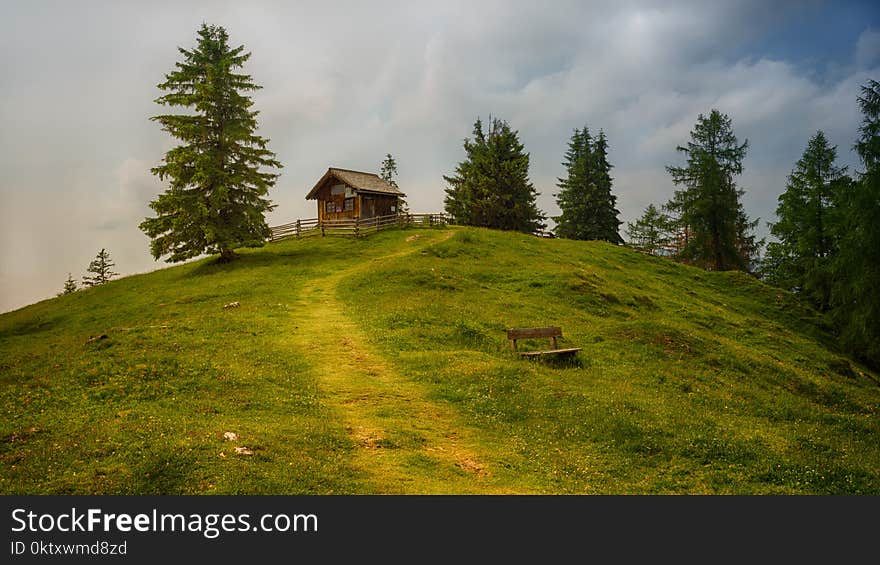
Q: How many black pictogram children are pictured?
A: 0